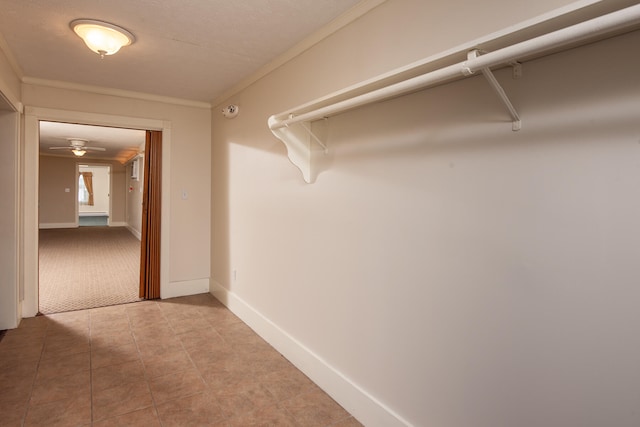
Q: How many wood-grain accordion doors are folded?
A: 1